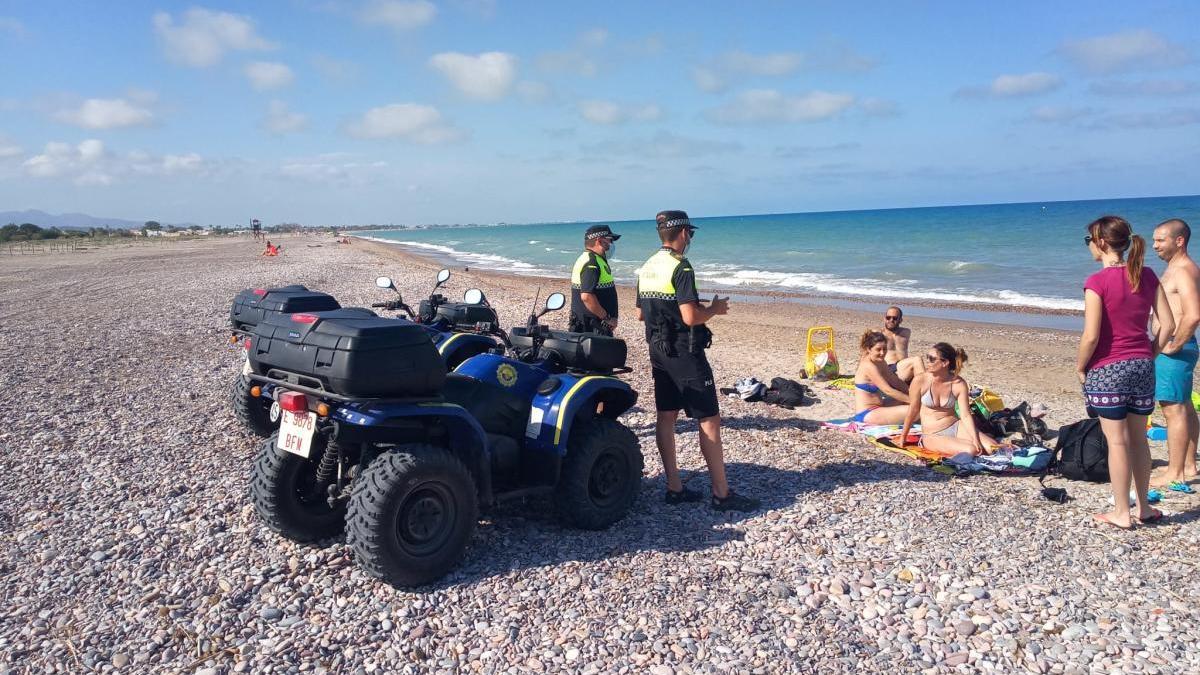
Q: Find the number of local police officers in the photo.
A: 2